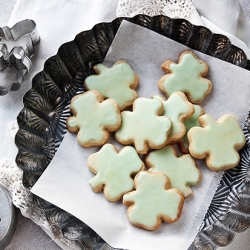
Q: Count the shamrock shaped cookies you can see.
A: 10